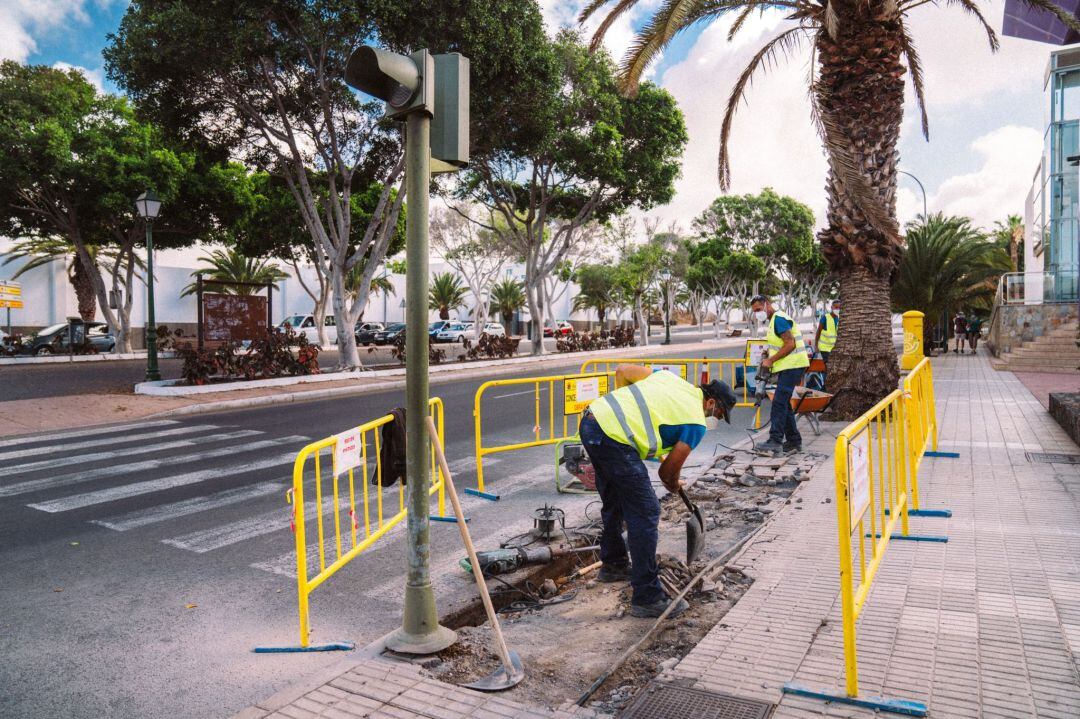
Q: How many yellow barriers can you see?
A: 5